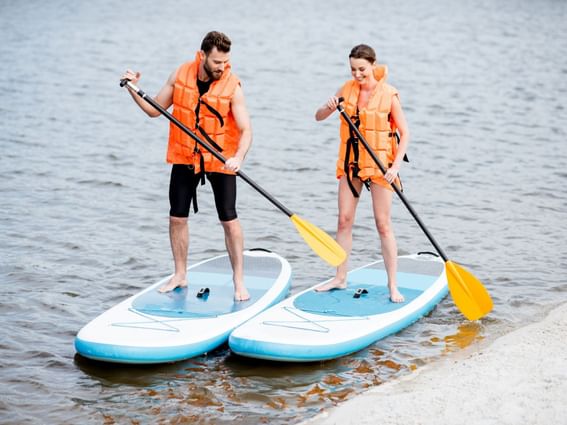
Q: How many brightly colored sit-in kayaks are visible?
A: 0